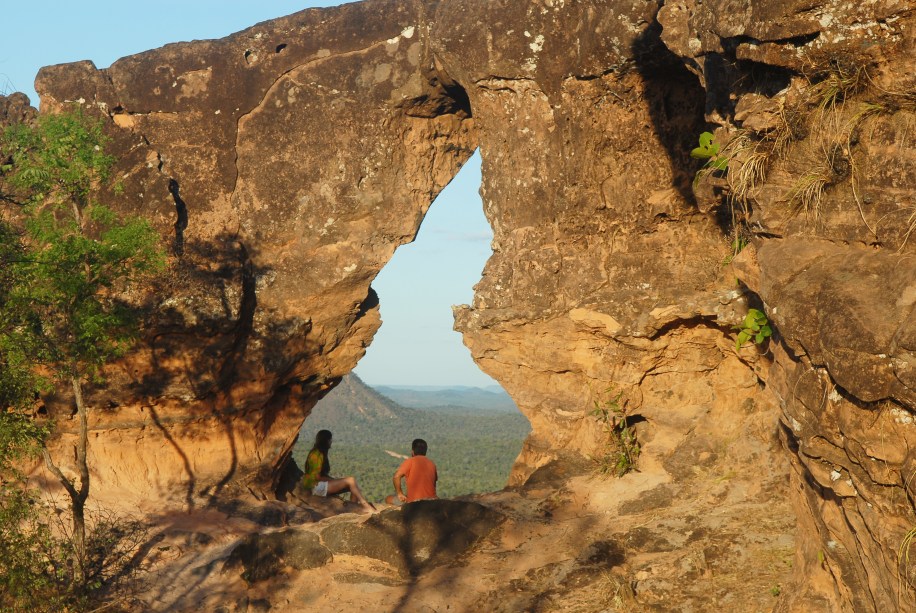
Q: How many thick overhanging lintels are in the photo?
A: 1